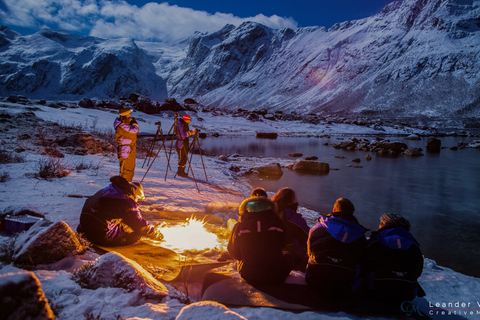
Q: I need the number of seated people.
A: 5